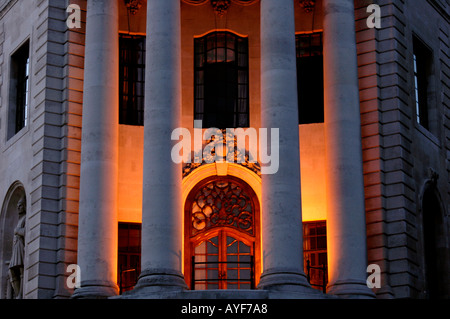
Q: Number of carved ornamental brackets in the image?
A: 3